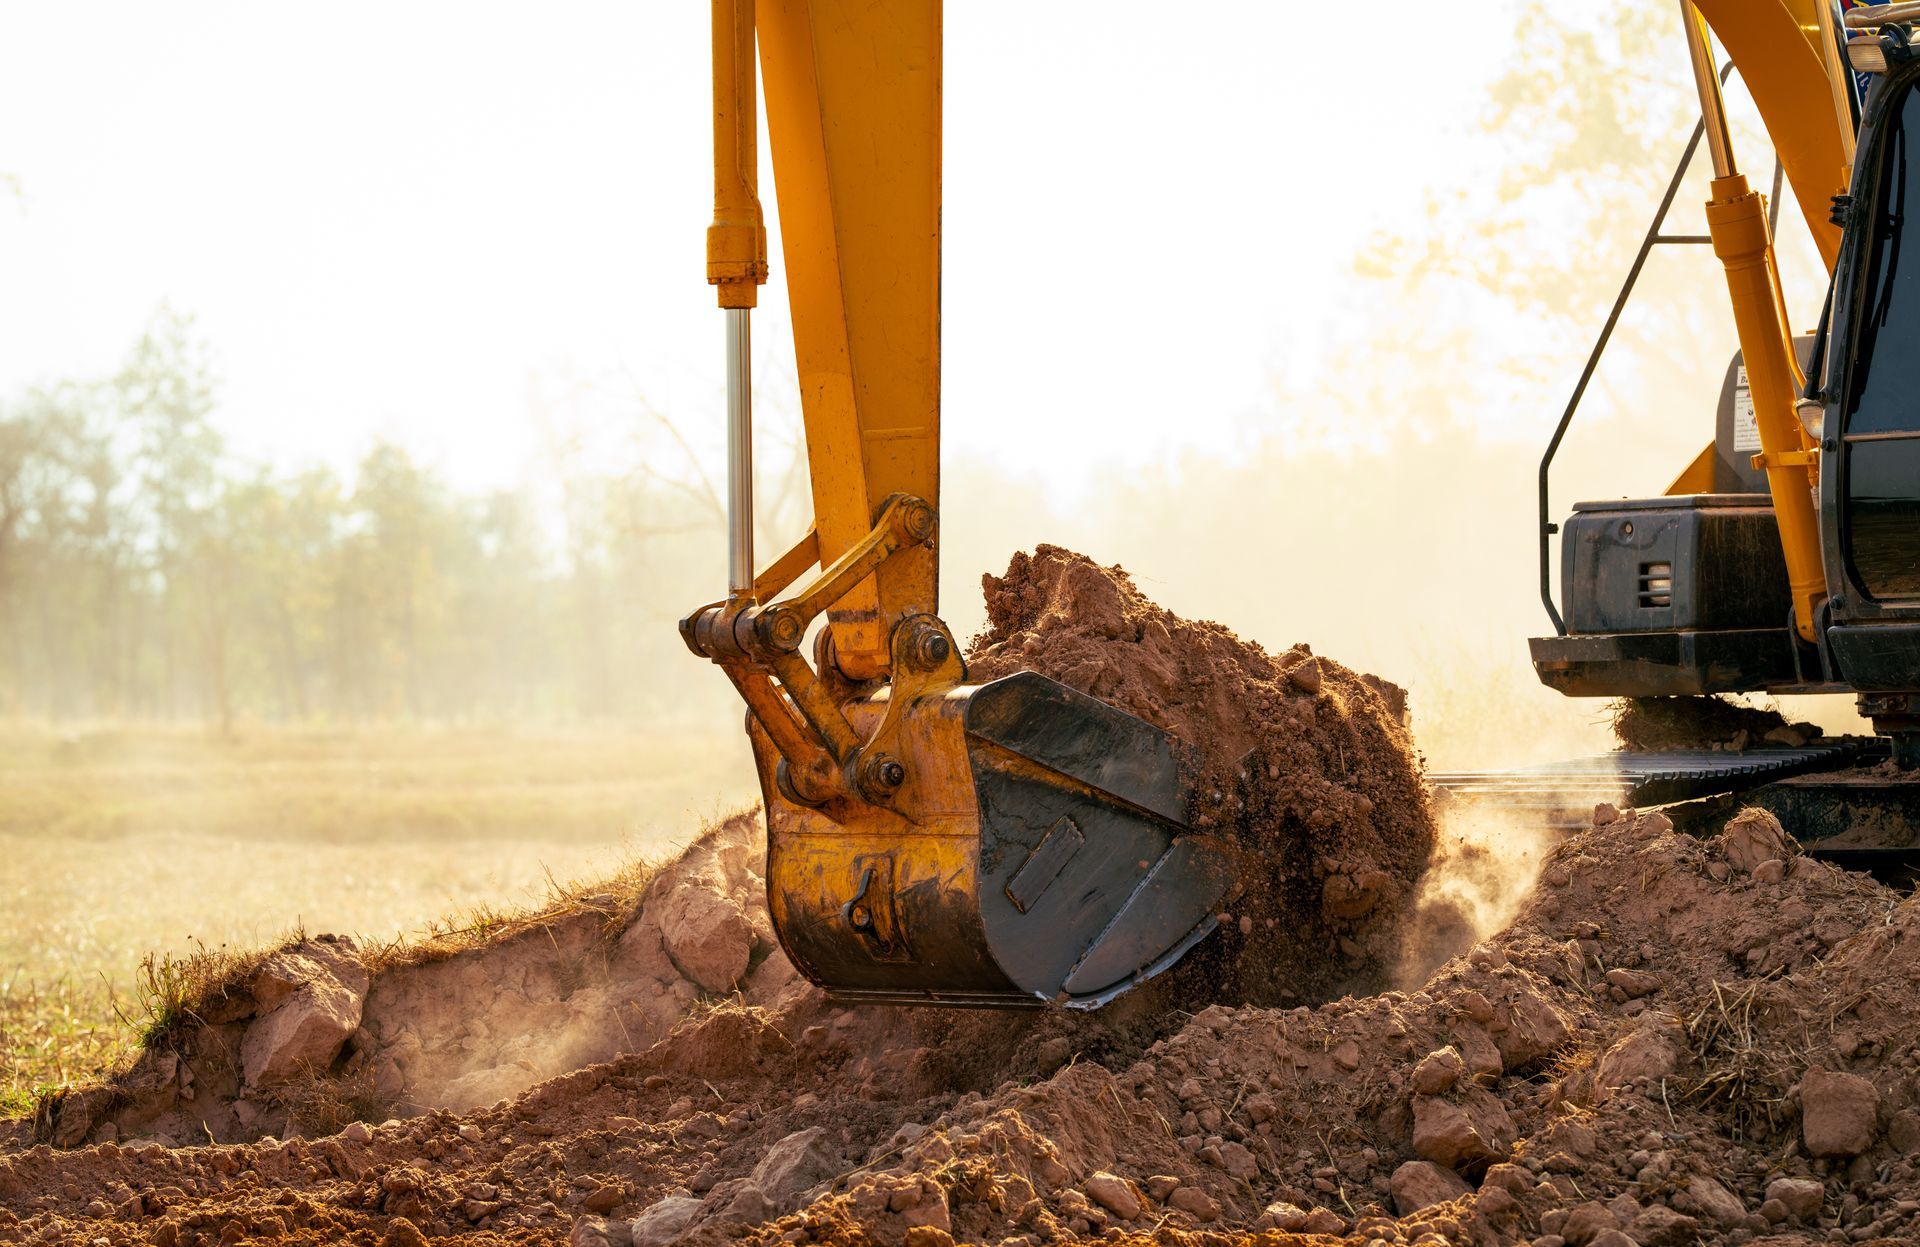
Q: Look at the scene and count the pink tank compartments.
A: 0